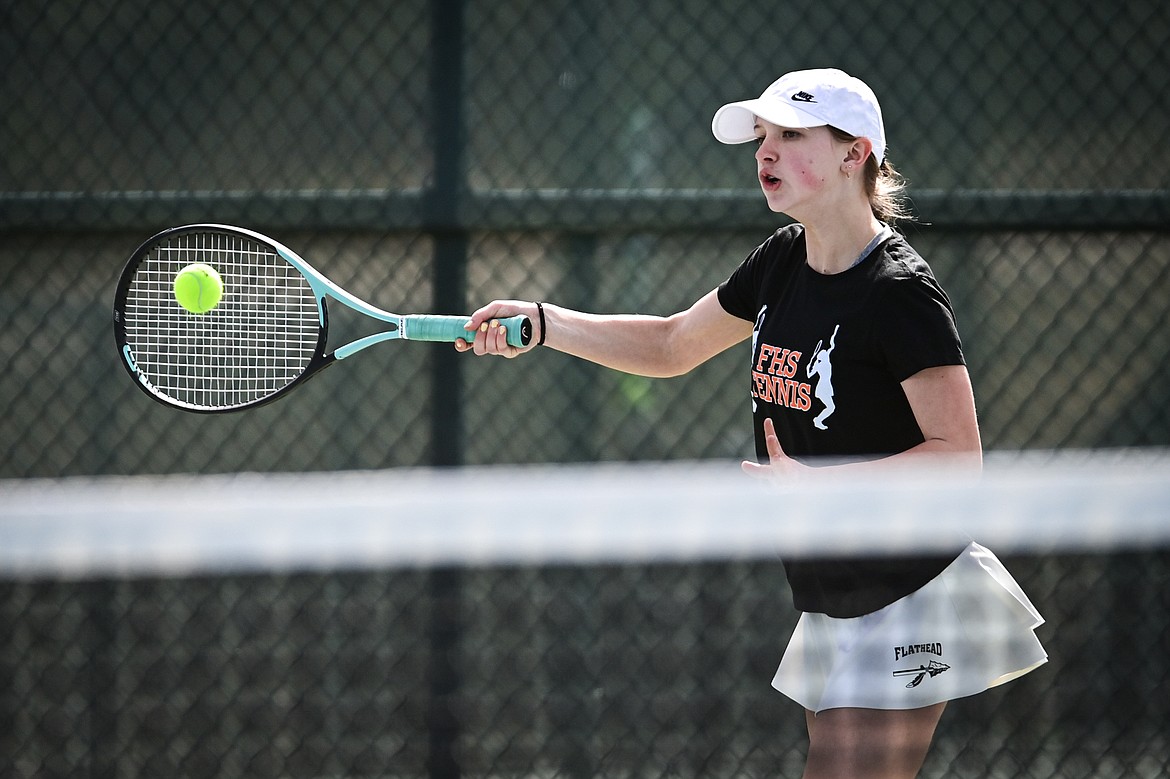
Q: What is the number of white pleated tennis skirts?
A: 1